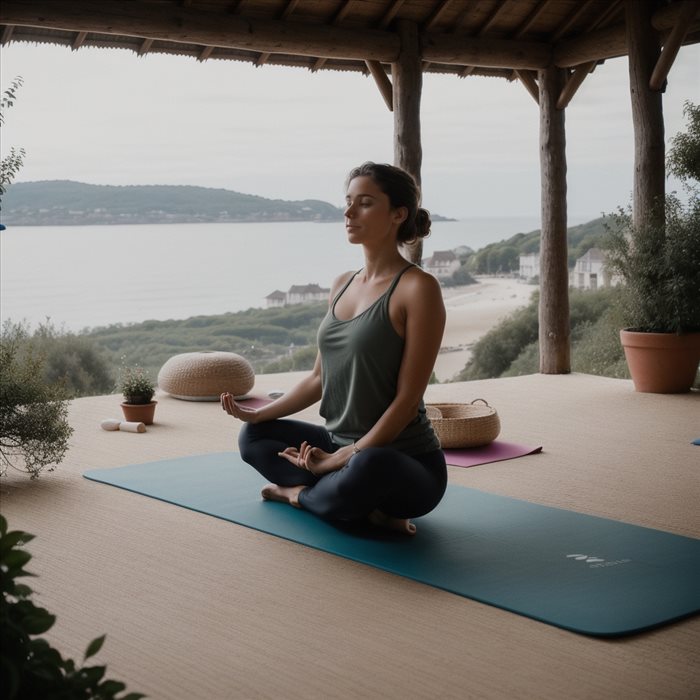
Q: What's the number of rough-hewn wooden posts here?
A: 3